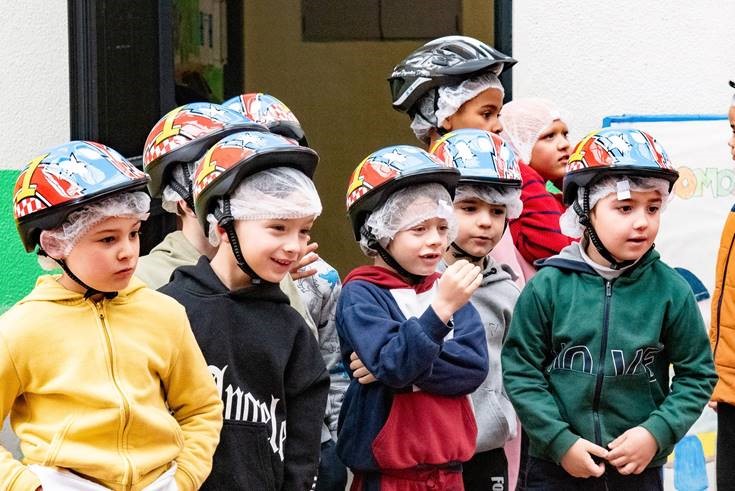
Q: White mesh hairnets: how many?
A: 8